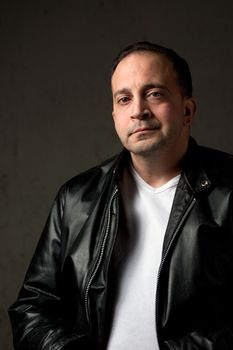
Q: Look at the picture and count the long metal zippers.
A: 2